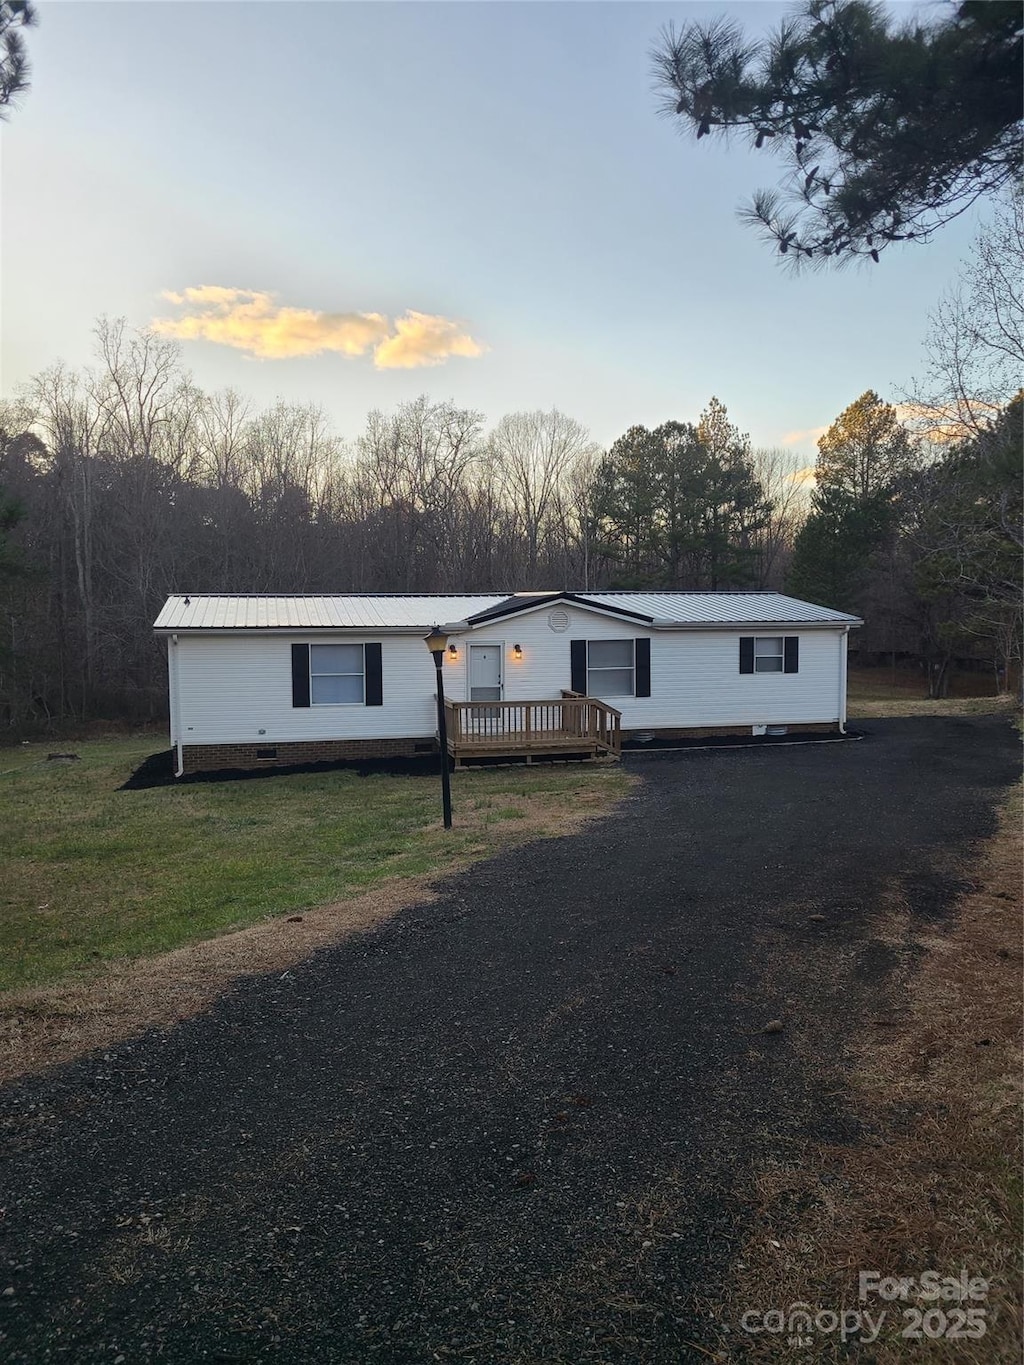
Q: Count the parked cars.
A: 0